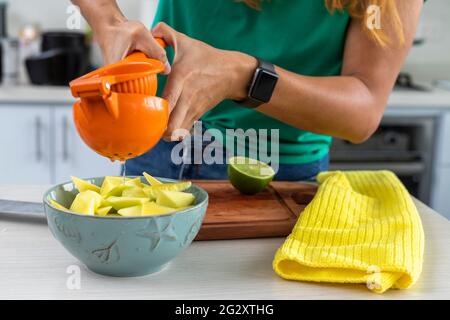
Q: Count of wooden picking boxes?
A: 0